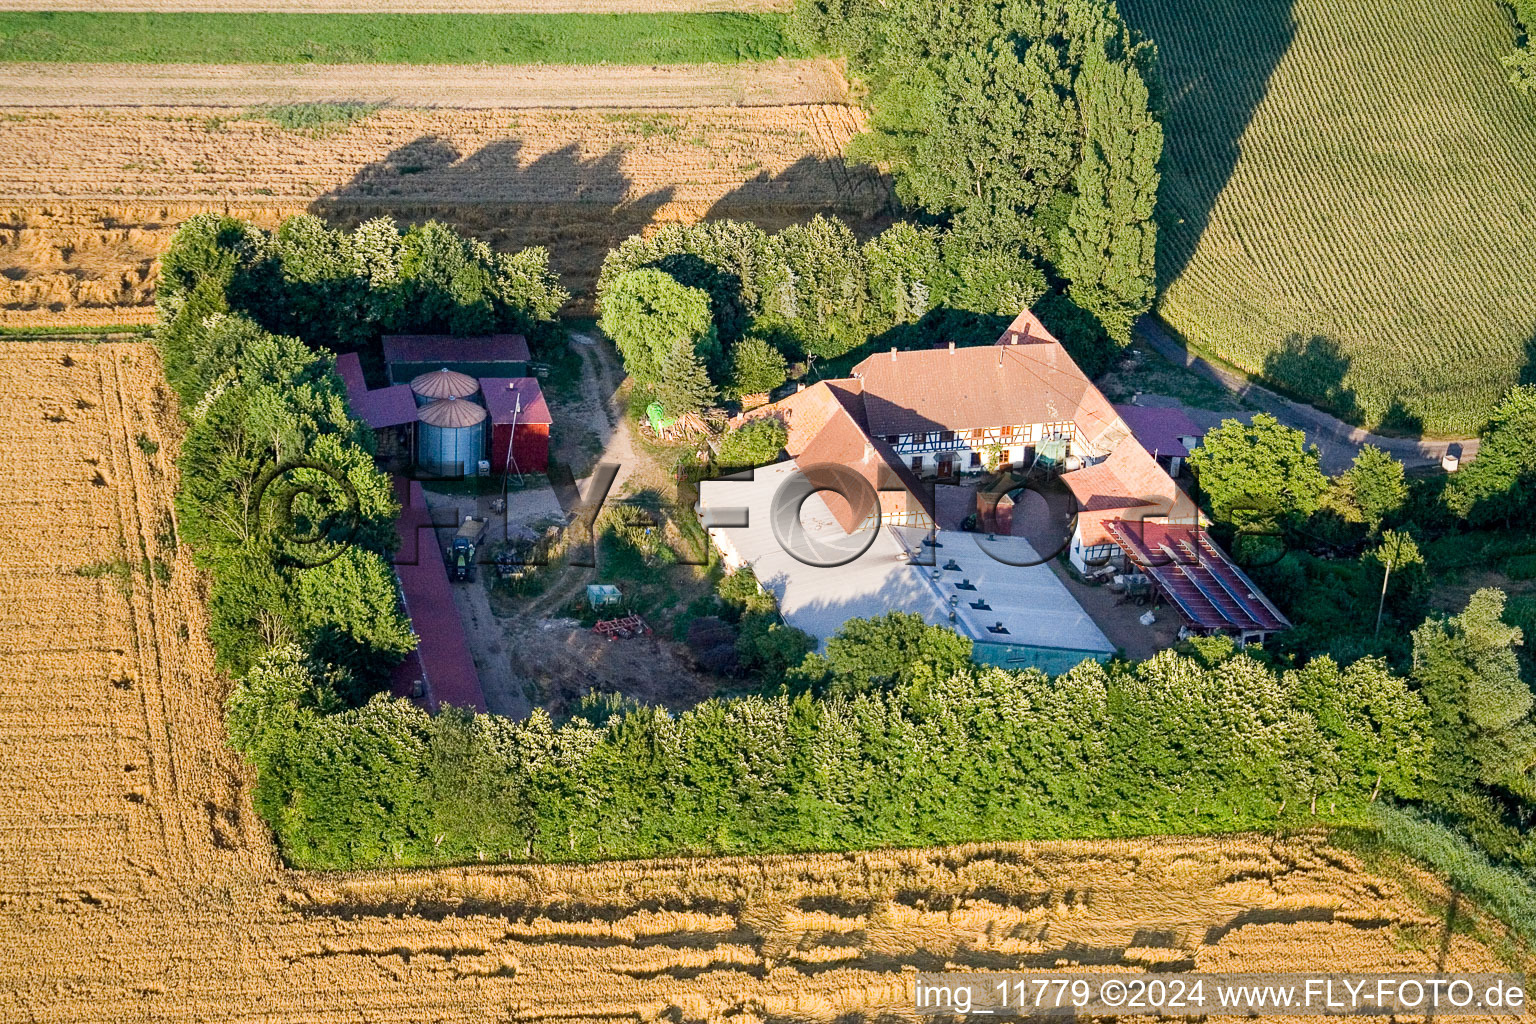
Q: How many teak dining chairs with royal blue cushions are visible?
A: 0